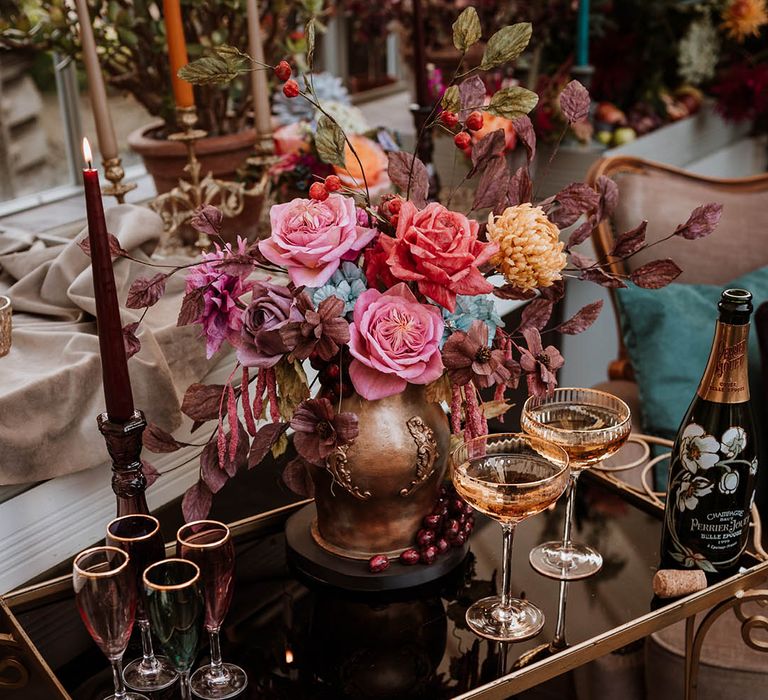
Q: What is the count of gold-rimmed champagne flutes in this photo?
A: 4